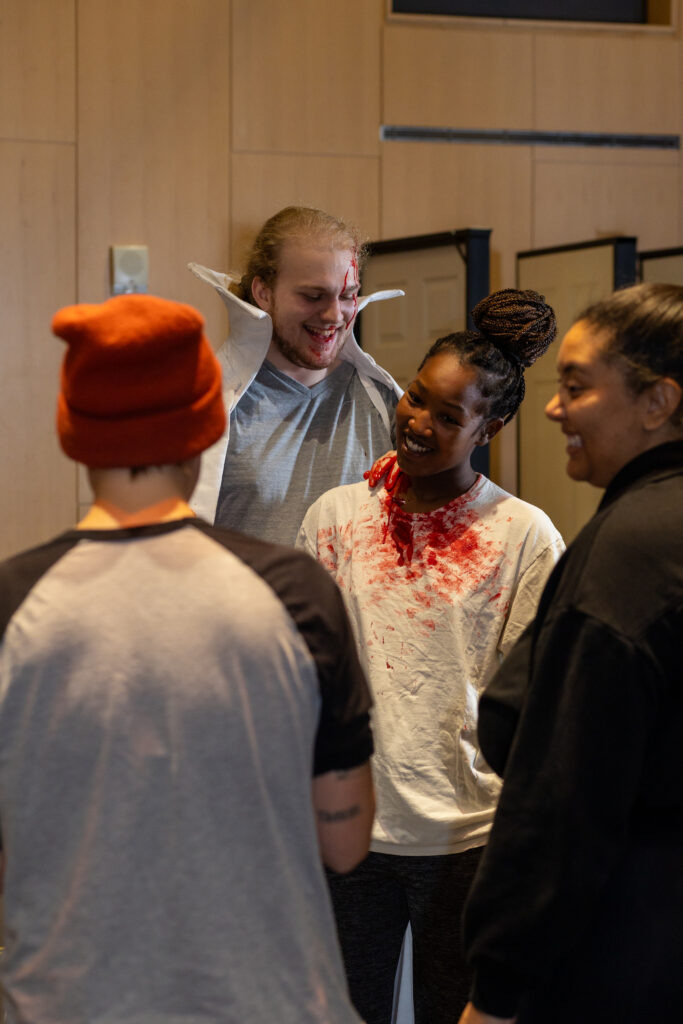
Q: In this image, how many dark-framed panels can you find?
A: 3